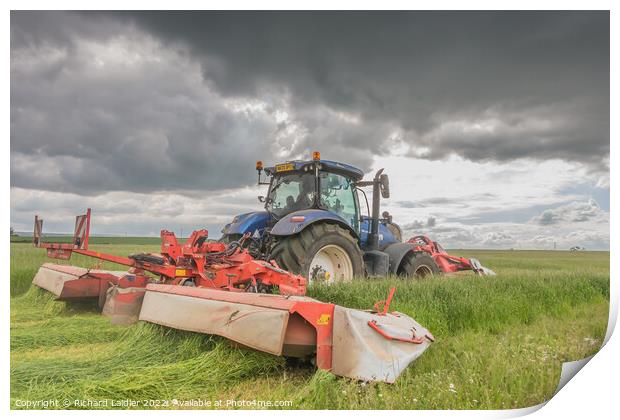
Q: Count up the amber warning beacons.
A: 2